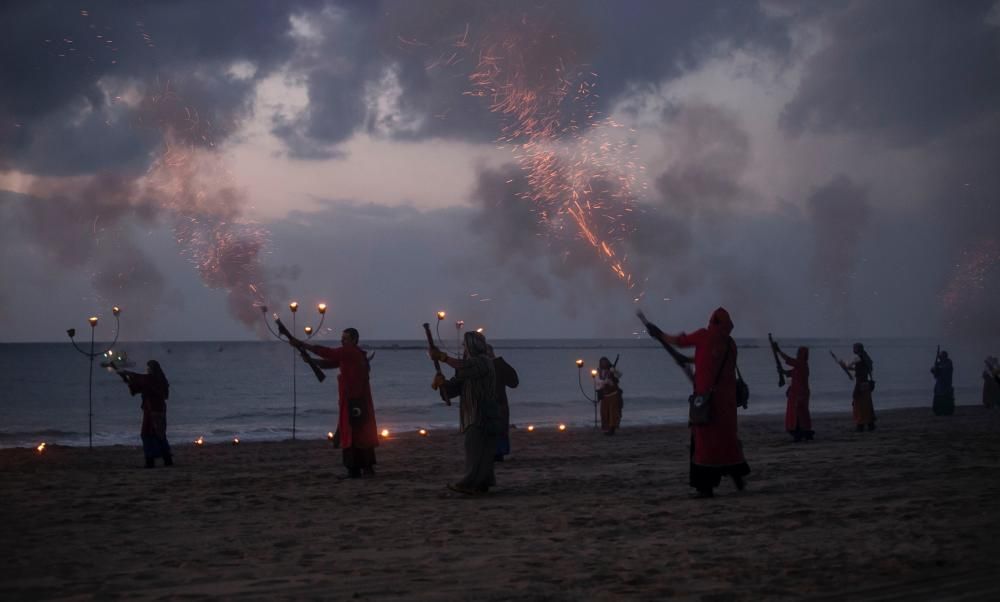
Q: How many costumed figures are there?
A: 10